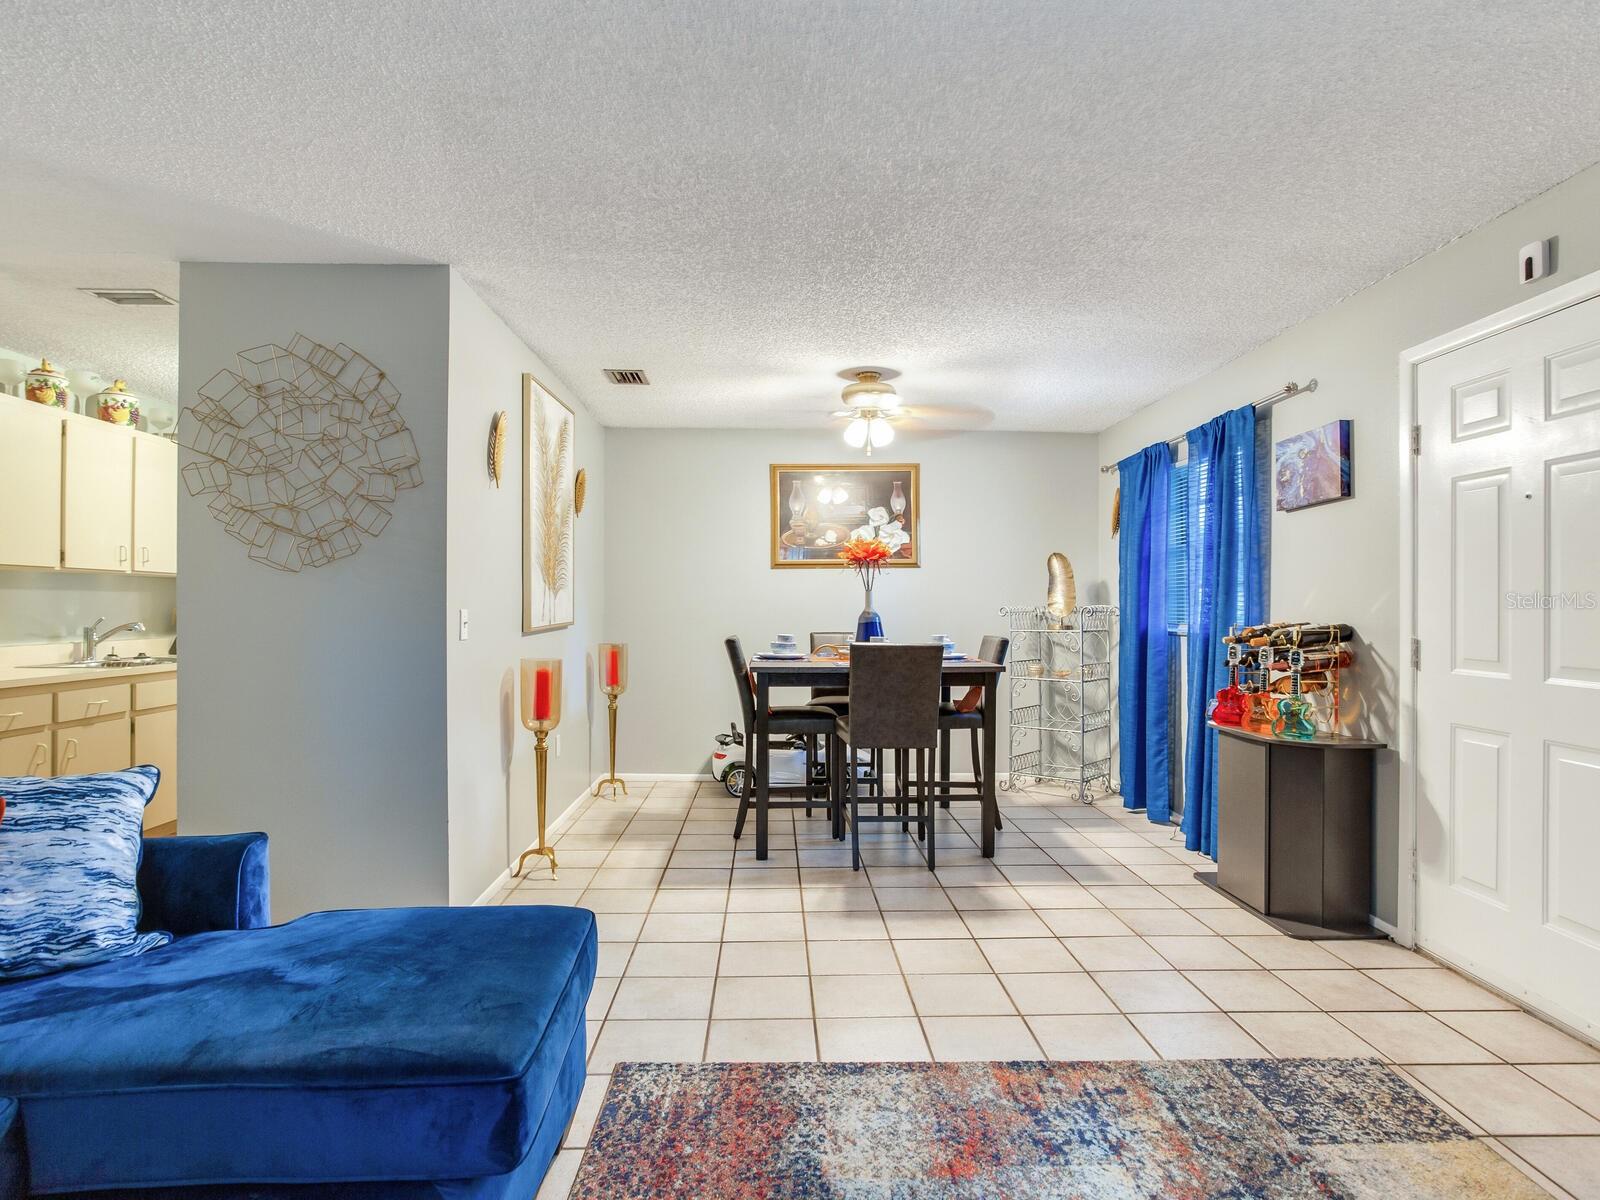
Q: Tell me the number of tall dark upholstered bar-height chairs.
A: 4